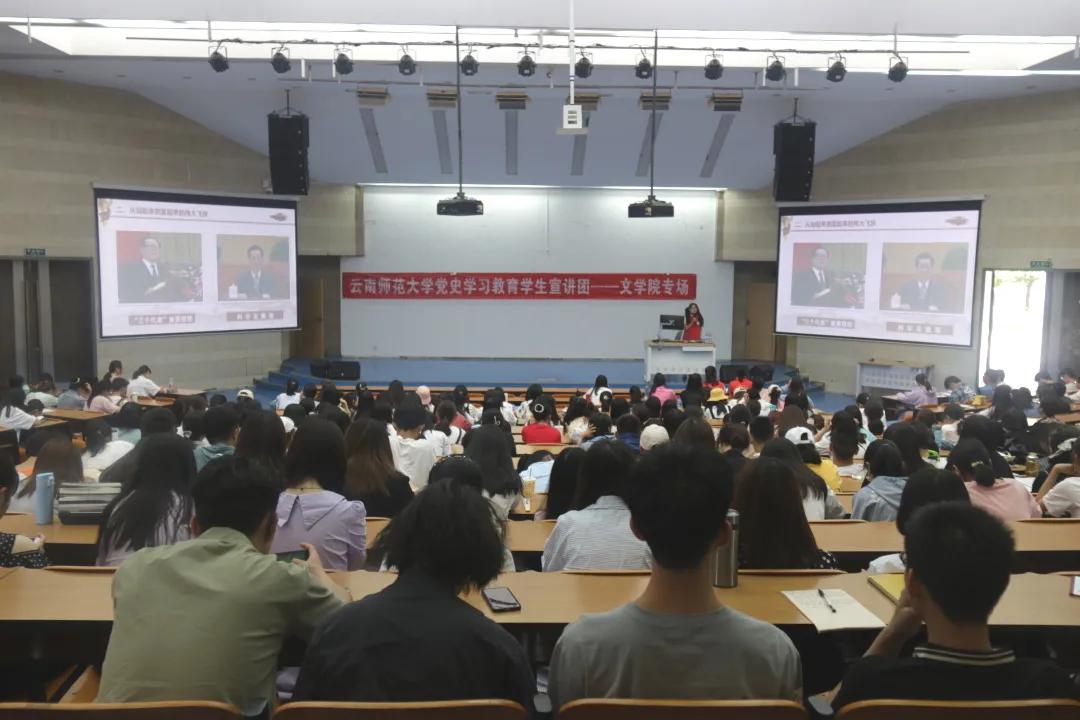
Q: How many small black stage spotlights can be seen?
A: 12